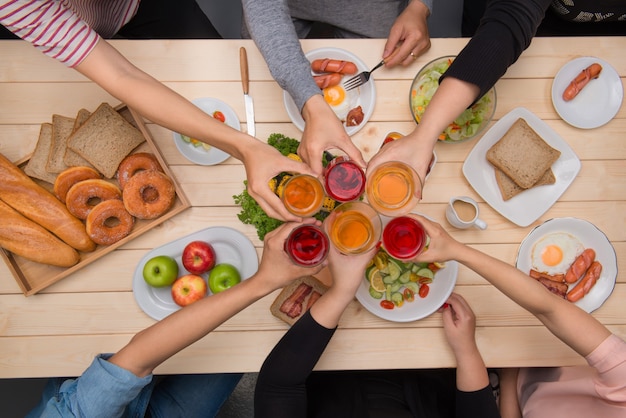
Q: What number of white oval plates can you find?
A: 1